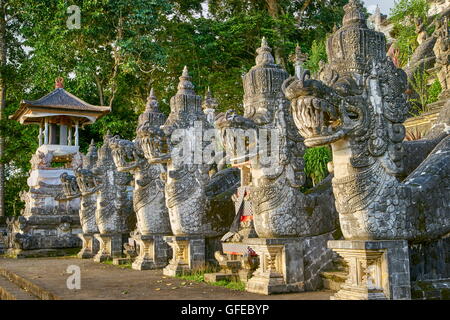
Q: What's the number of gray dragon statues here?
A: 6